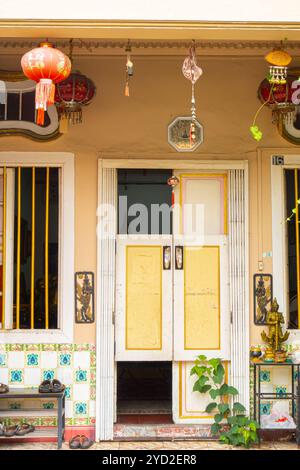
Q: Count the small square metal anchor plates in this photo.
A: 0